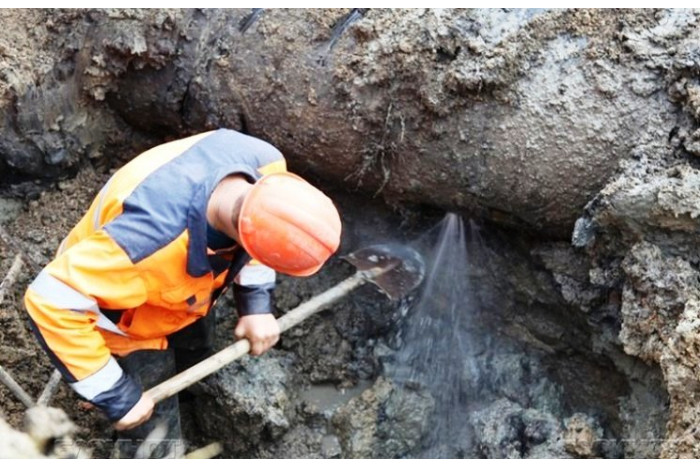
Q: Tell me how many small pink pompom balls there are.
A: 0